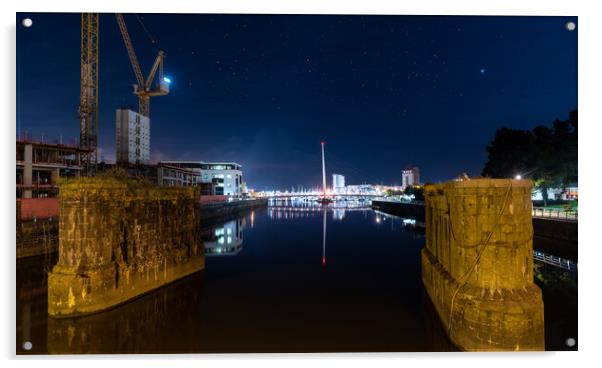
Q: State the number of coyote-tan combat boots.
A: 0